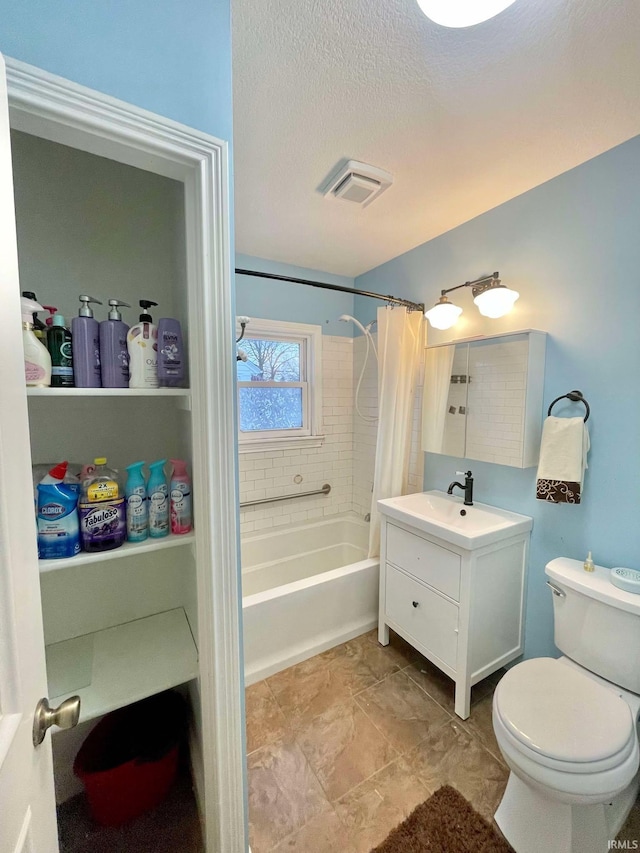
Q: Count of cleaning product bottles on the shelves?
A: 5